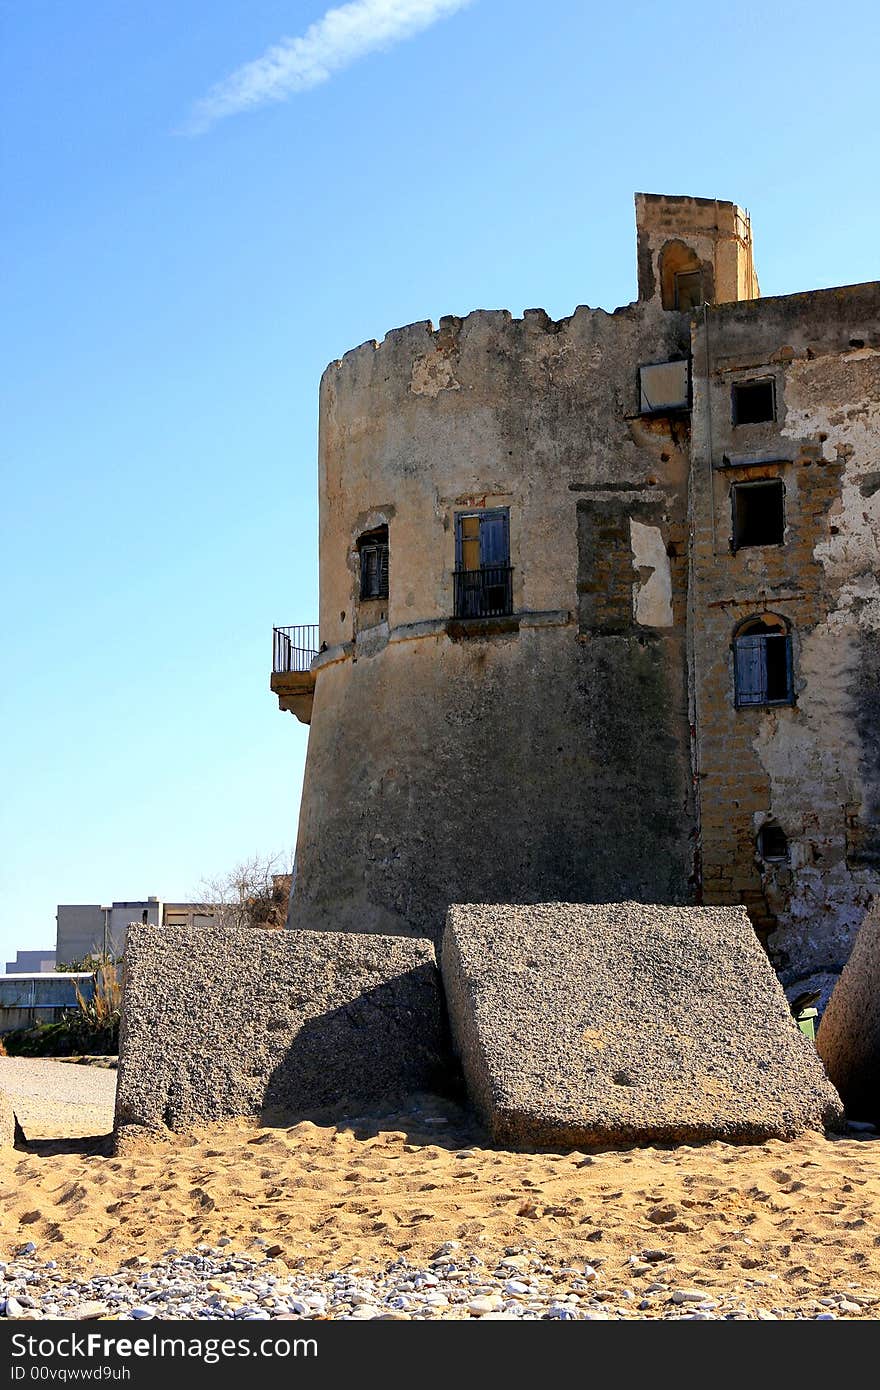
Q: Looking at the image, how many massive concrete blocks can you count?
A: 3